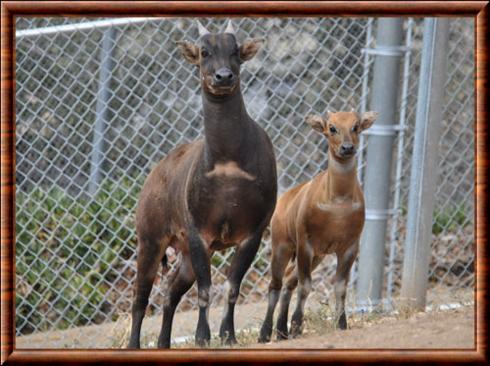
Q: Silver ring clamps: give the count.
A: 3